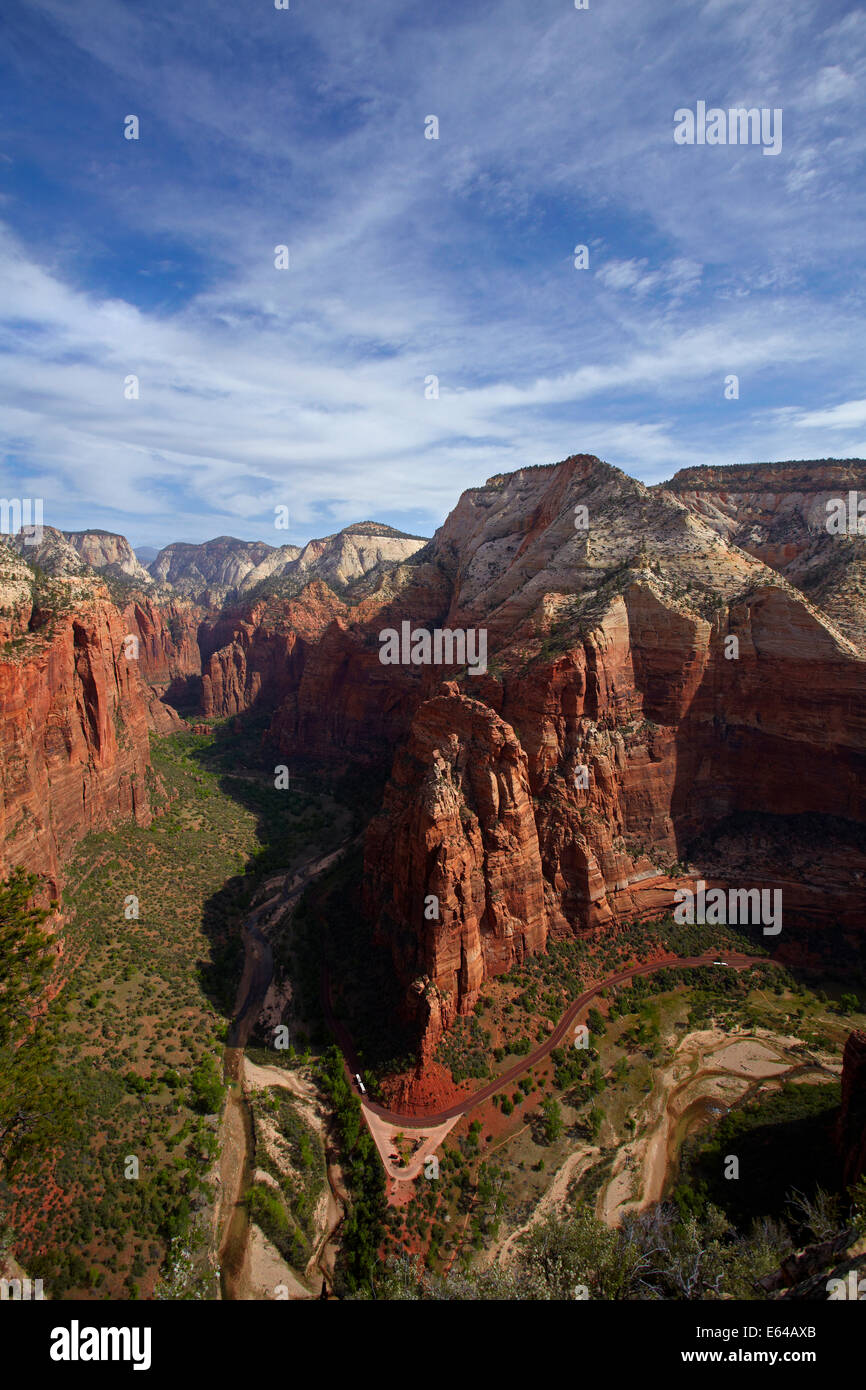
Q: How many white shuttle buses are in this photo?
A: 2